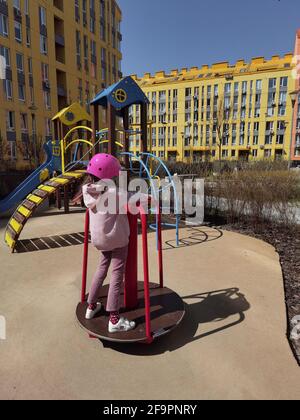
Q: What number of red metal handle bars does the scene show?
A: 3